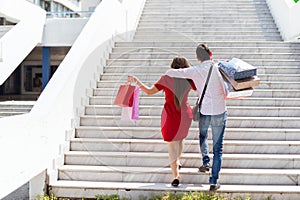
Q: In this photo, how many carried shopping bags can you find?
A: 5